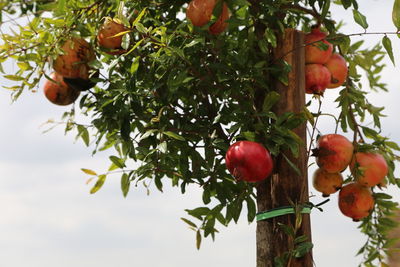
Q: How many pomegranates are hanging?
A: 13